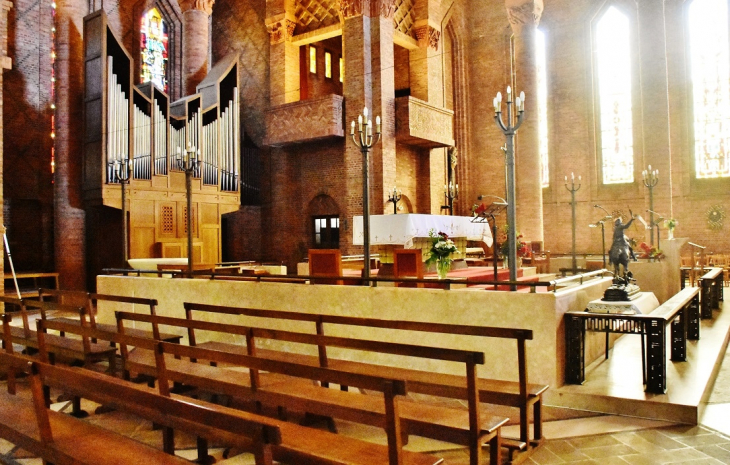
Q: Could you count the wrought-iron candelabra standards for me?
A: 8